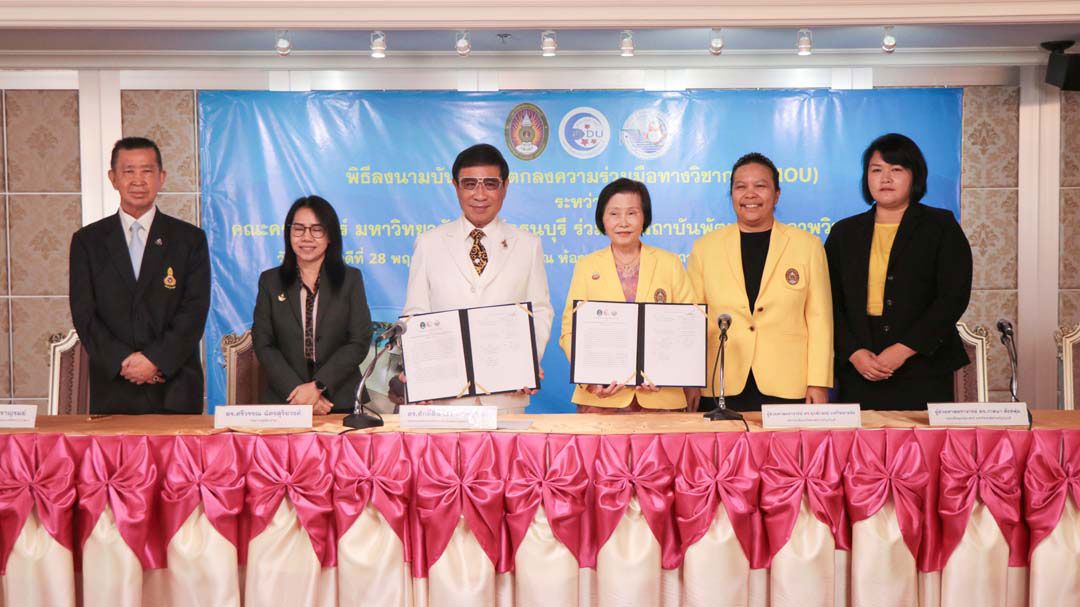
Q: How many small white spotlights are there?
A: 8